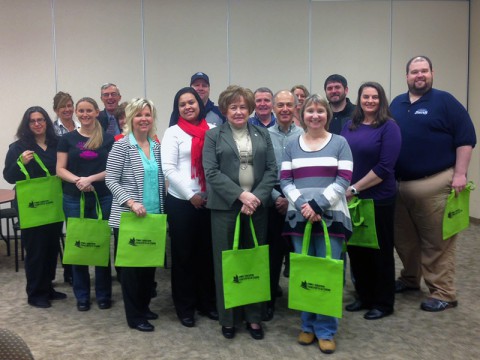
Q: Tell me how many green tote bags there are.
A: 7